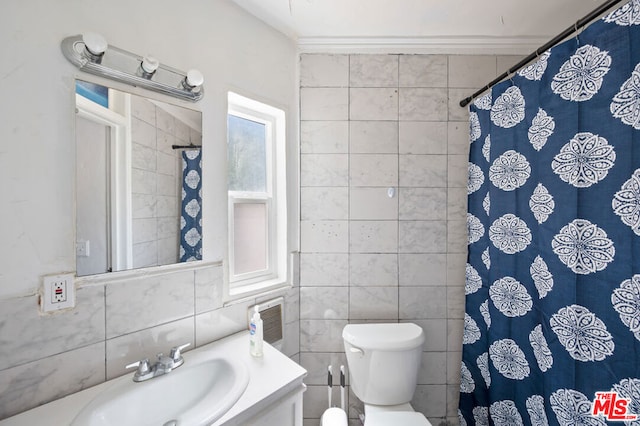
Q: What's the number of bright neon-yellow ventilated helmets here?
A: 0